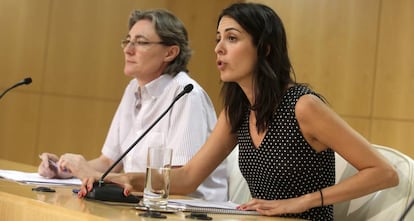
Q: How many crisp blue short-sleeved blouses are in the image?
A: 0